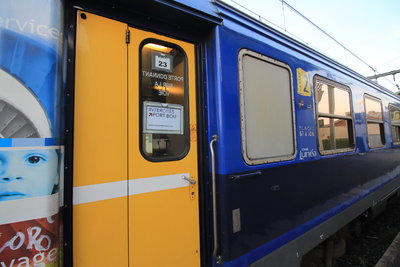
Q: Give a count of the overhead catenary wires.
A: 2